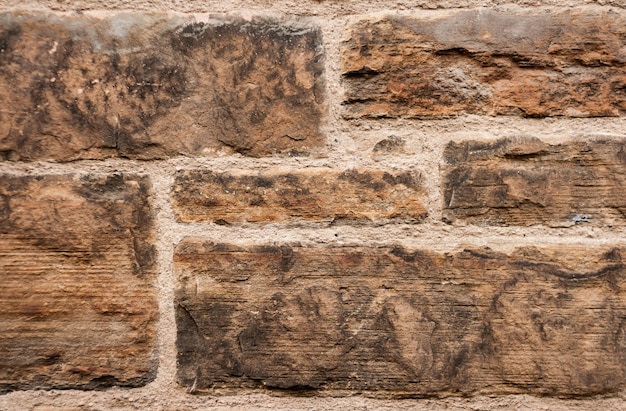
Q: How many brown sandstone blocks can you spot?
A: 6